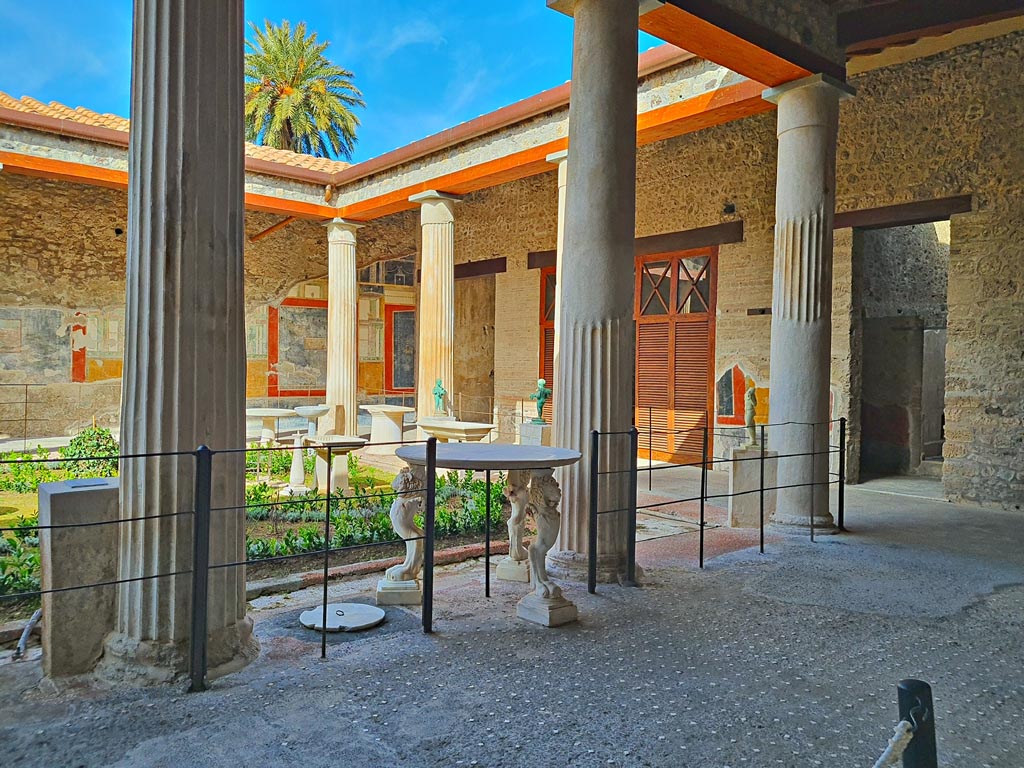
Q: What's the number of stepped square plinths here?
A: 3